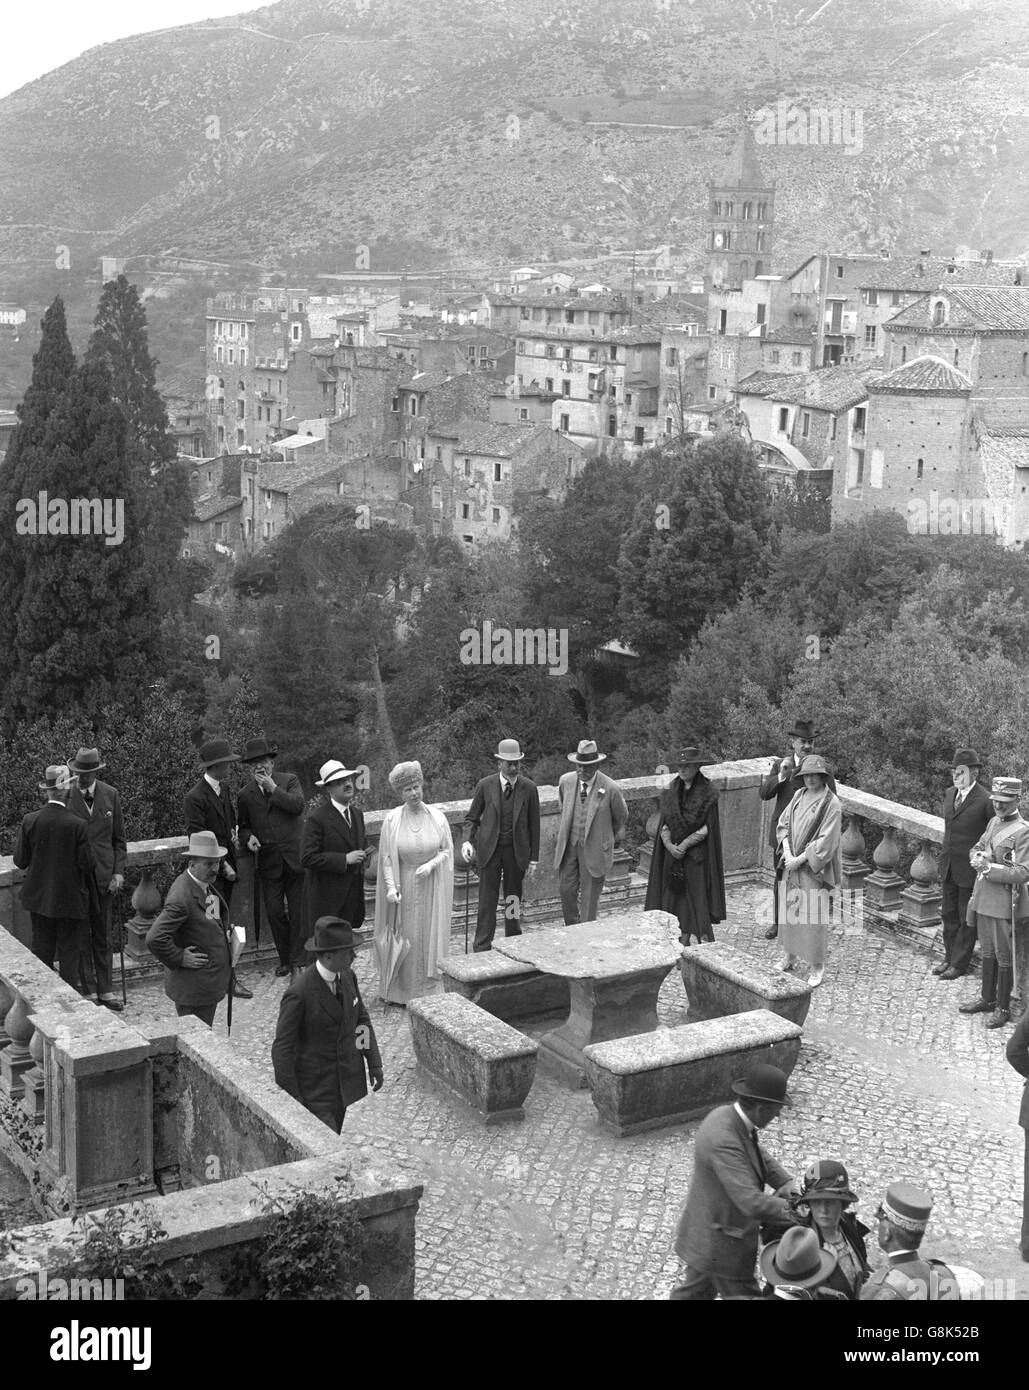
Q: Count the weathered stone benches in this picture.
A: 4